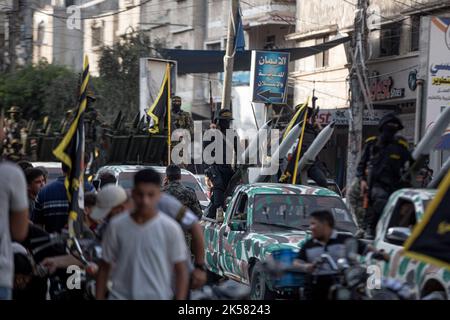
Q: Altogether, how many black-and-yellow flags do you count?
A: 4